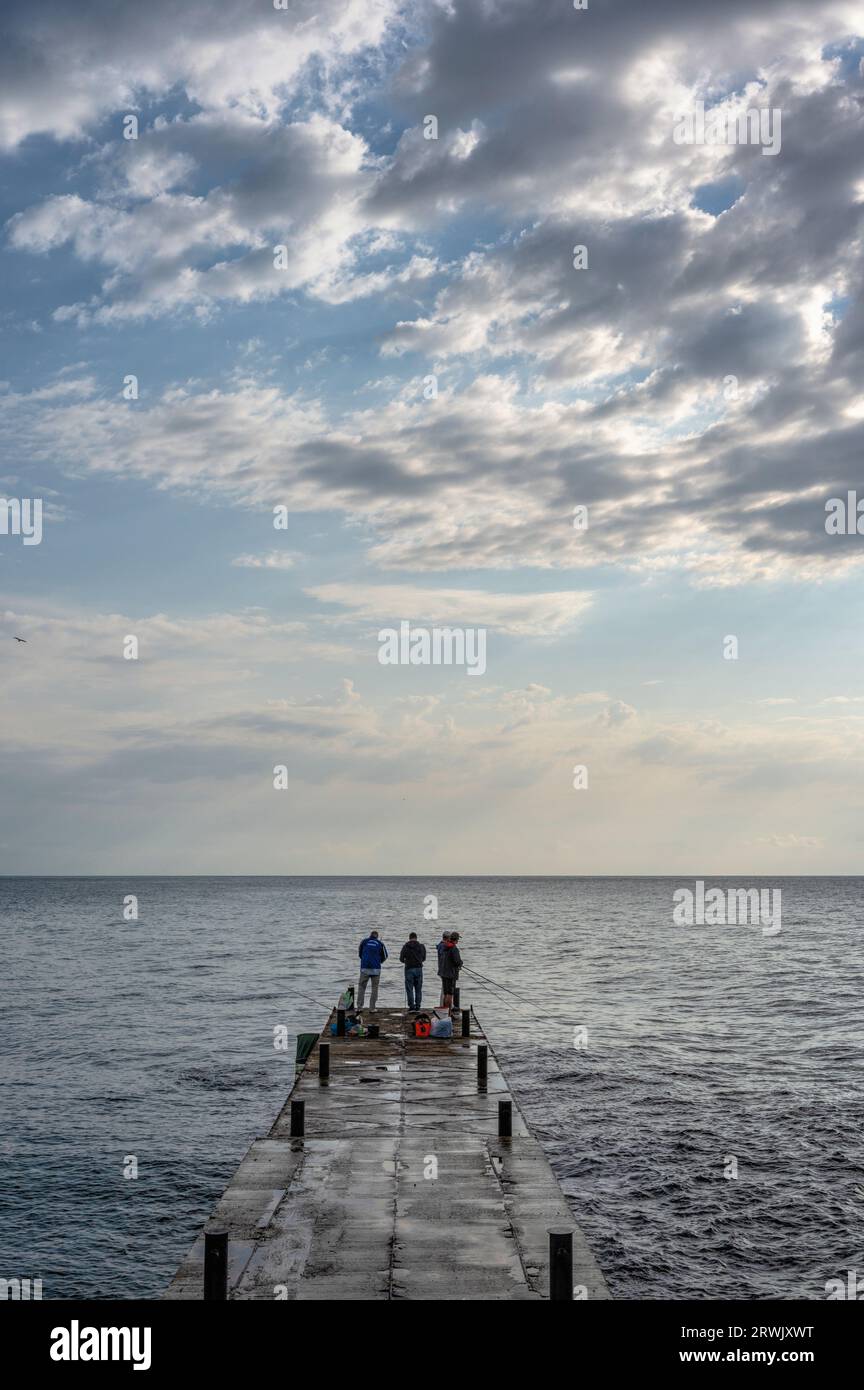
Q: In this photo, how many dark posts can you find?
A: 10